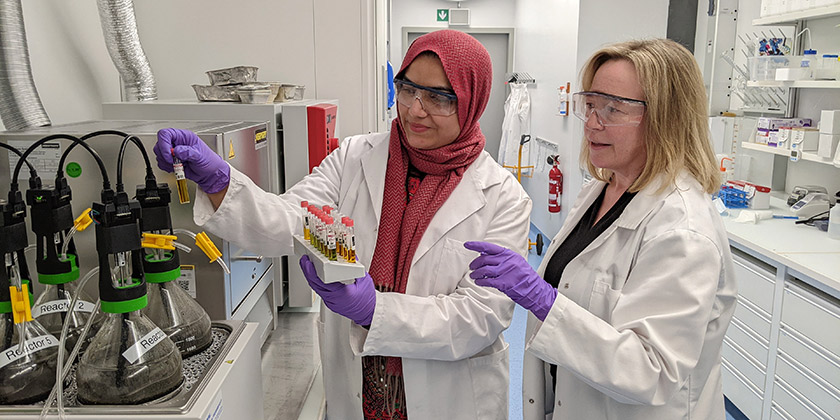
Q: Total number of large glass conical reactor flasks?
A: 4